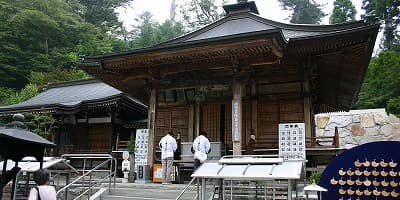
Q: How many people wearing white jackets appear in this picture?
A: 2